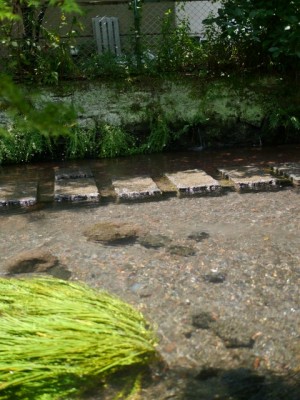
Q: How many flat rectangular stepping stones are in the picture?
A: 6